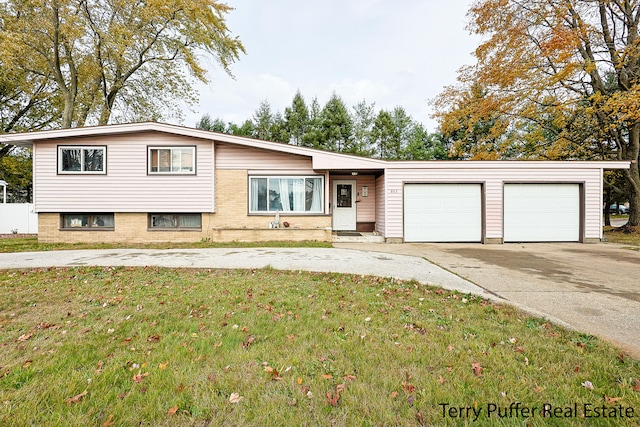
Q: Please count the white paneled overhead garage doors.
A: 2